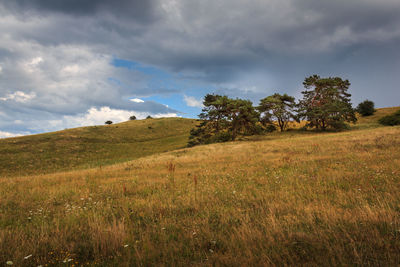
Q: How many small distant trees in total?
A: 3